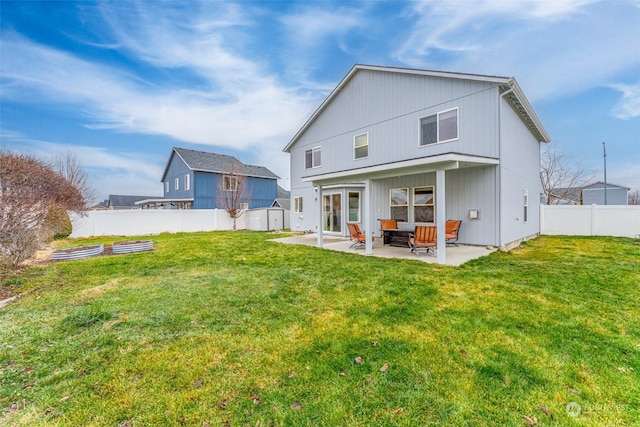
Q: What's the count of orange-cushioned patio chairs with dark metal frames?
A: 4